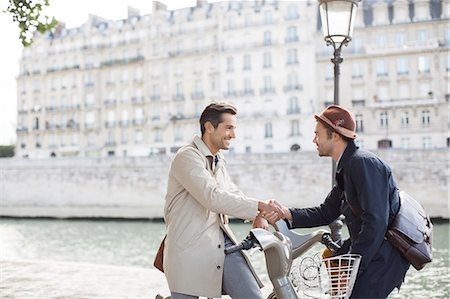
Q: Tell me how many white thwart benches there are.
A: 0